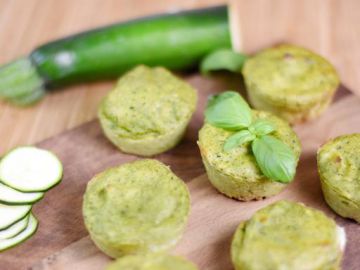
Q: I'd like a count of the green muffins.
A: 7